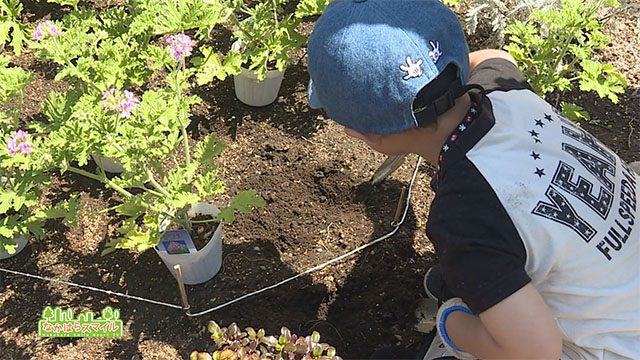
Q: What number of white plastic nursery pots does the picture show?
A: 4